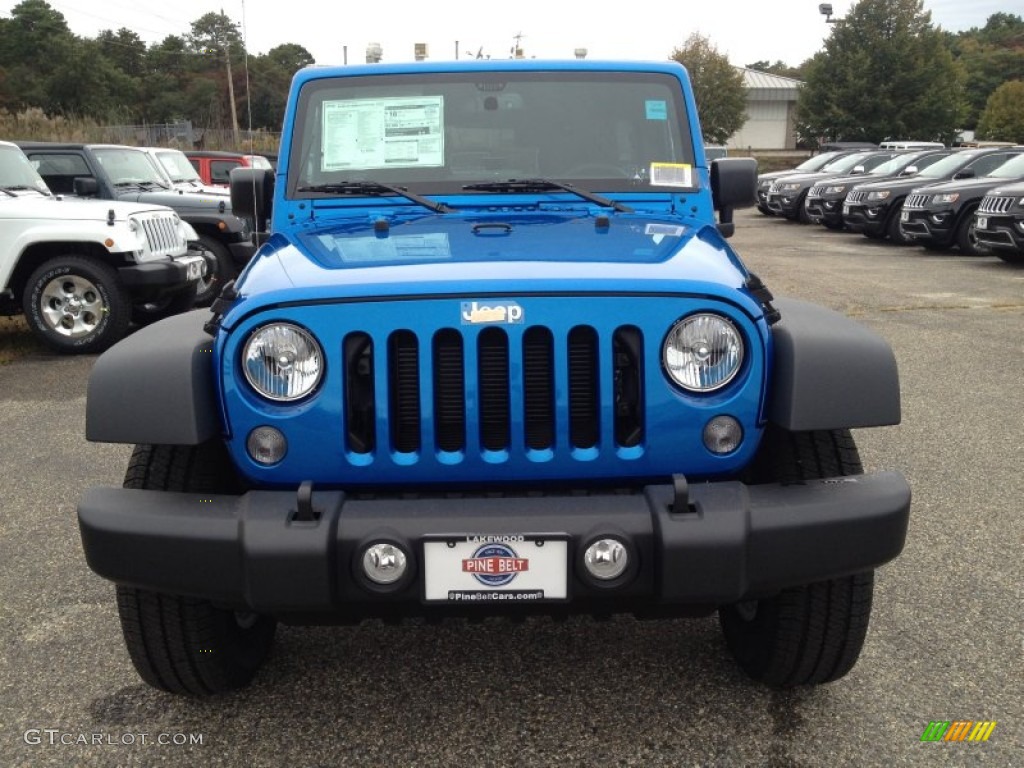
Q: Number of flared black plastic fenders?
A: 2